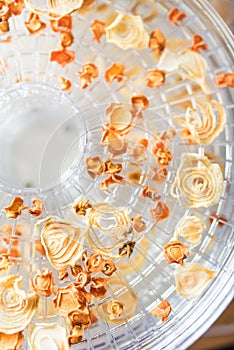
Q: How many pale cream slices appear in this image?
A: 11